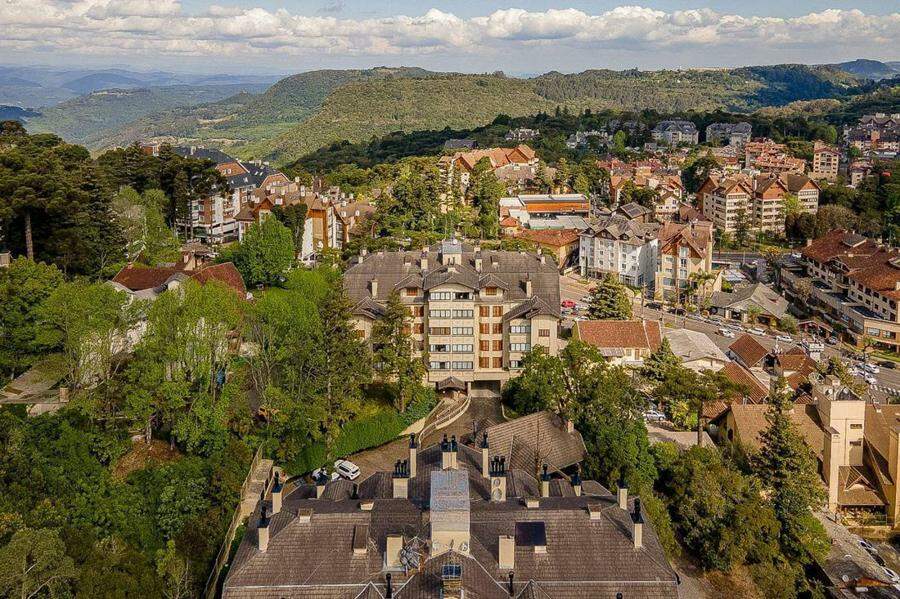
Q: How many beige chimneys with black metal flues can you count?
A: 12